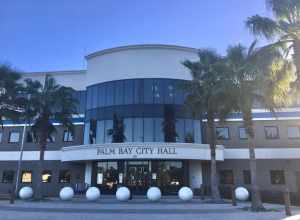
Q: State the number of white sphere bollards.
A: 7